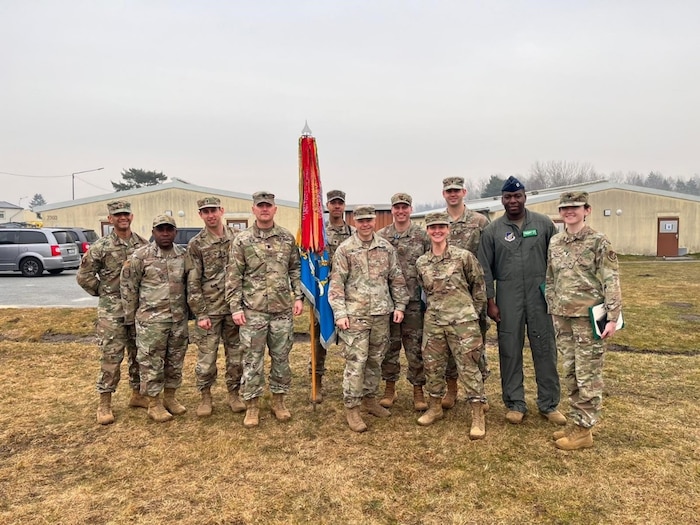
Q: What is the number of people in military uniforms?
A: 11